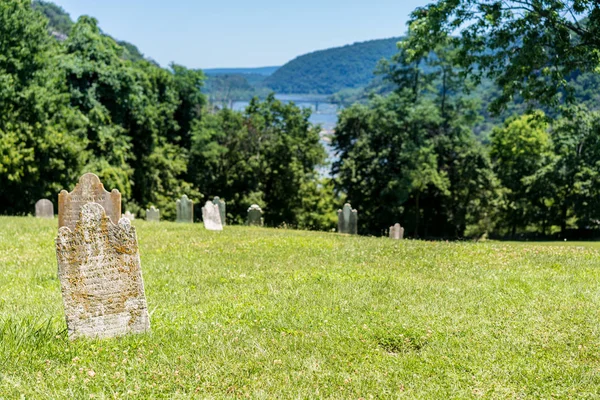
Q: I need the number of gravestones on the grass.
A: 11